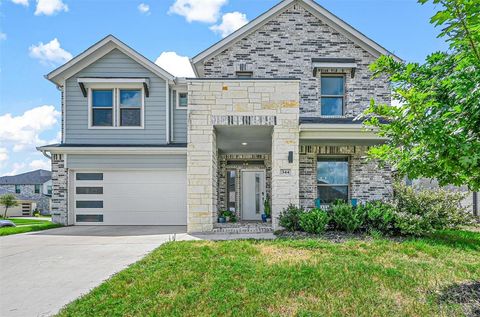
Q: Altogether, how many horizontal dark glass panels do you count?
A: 4